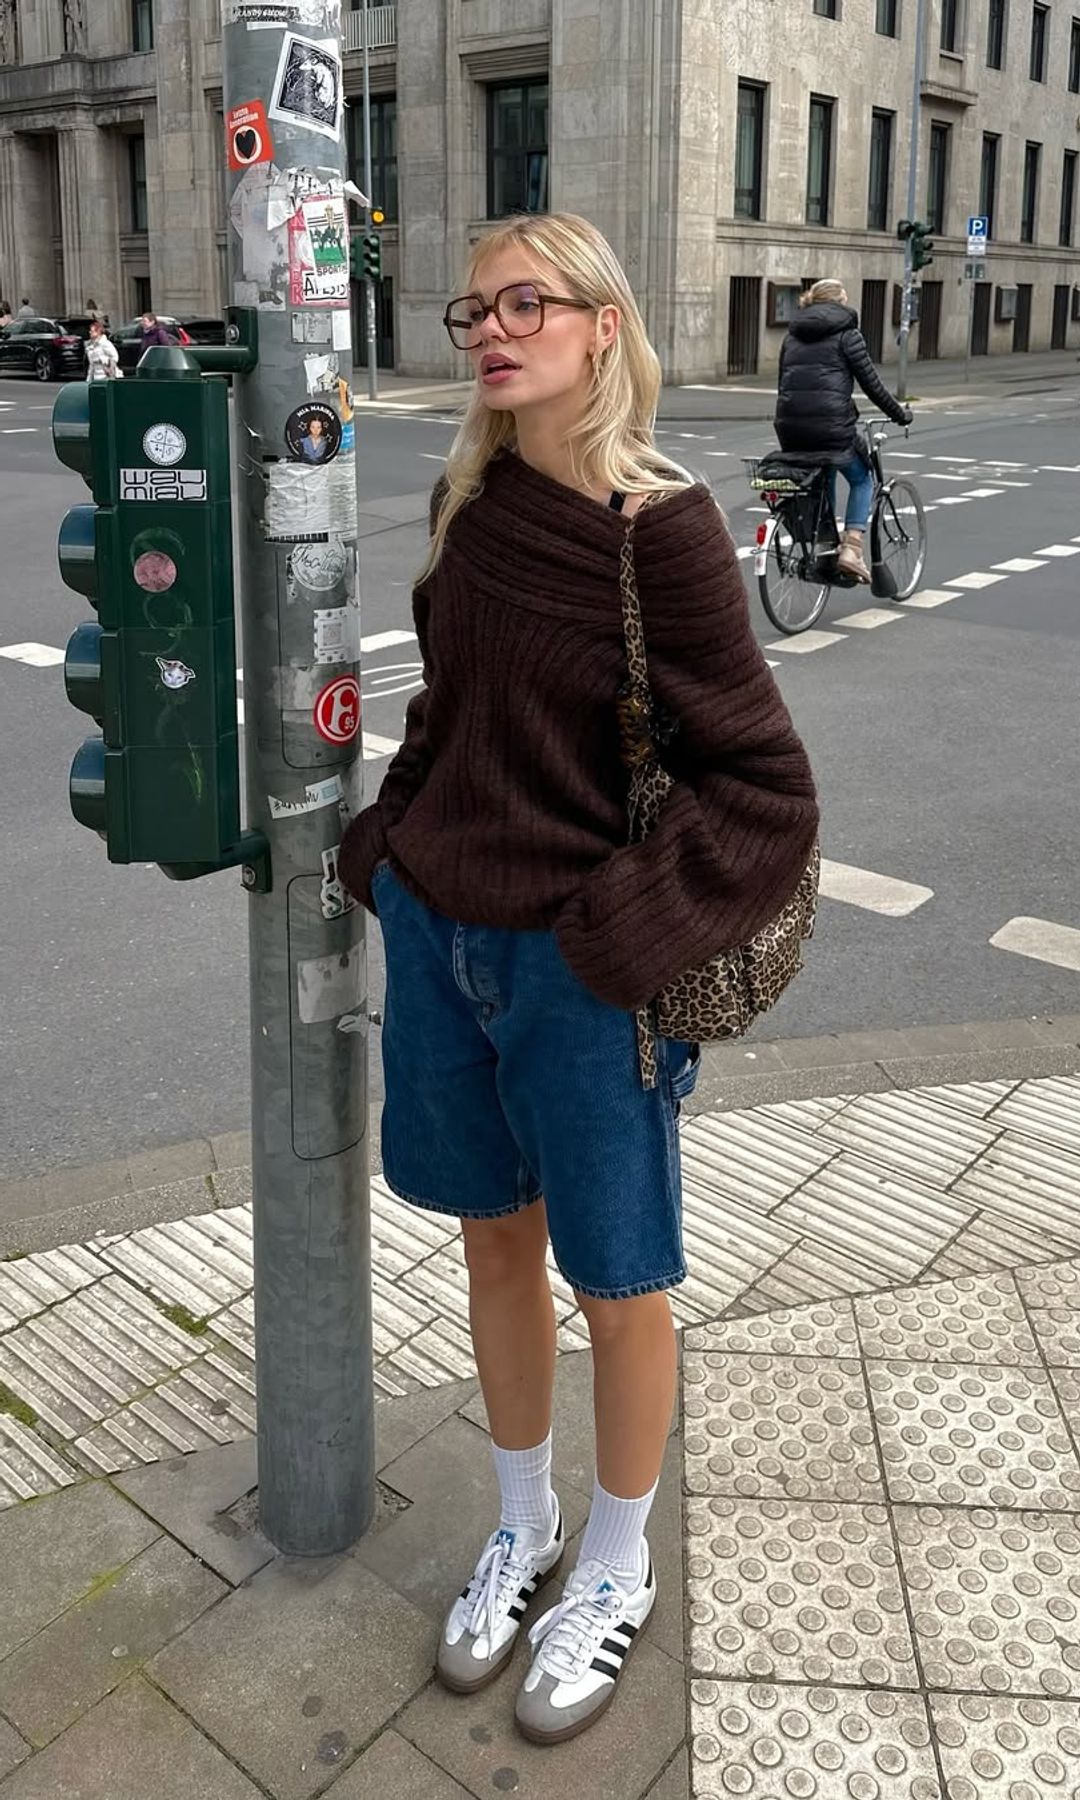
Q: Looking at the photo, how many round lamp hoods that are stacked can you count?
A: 4